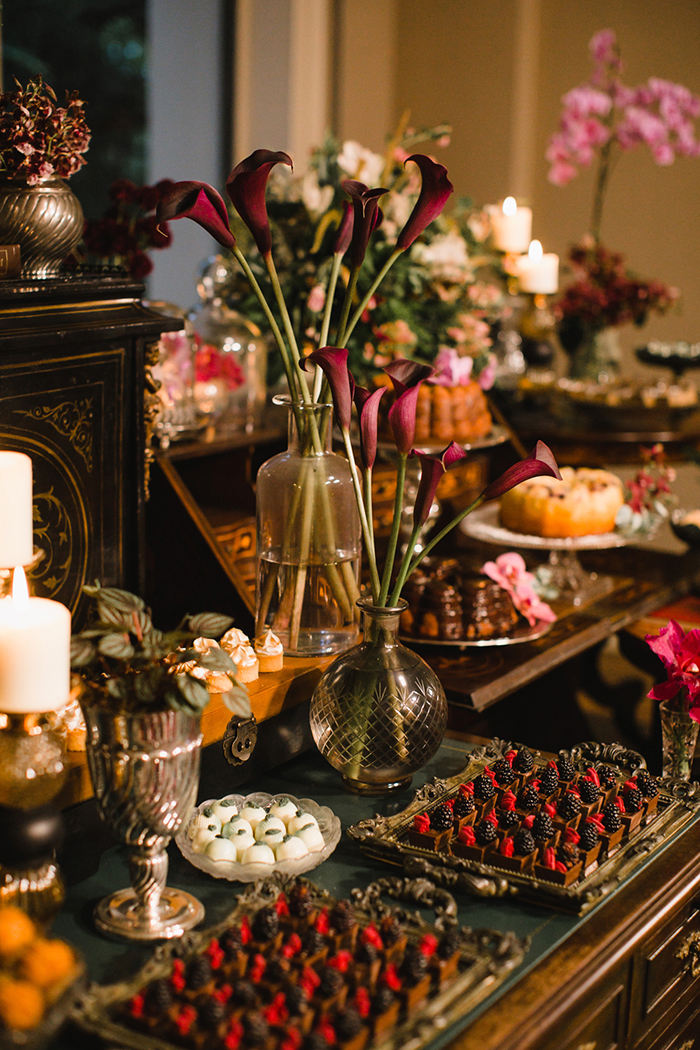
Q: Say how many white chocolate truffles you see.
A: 14